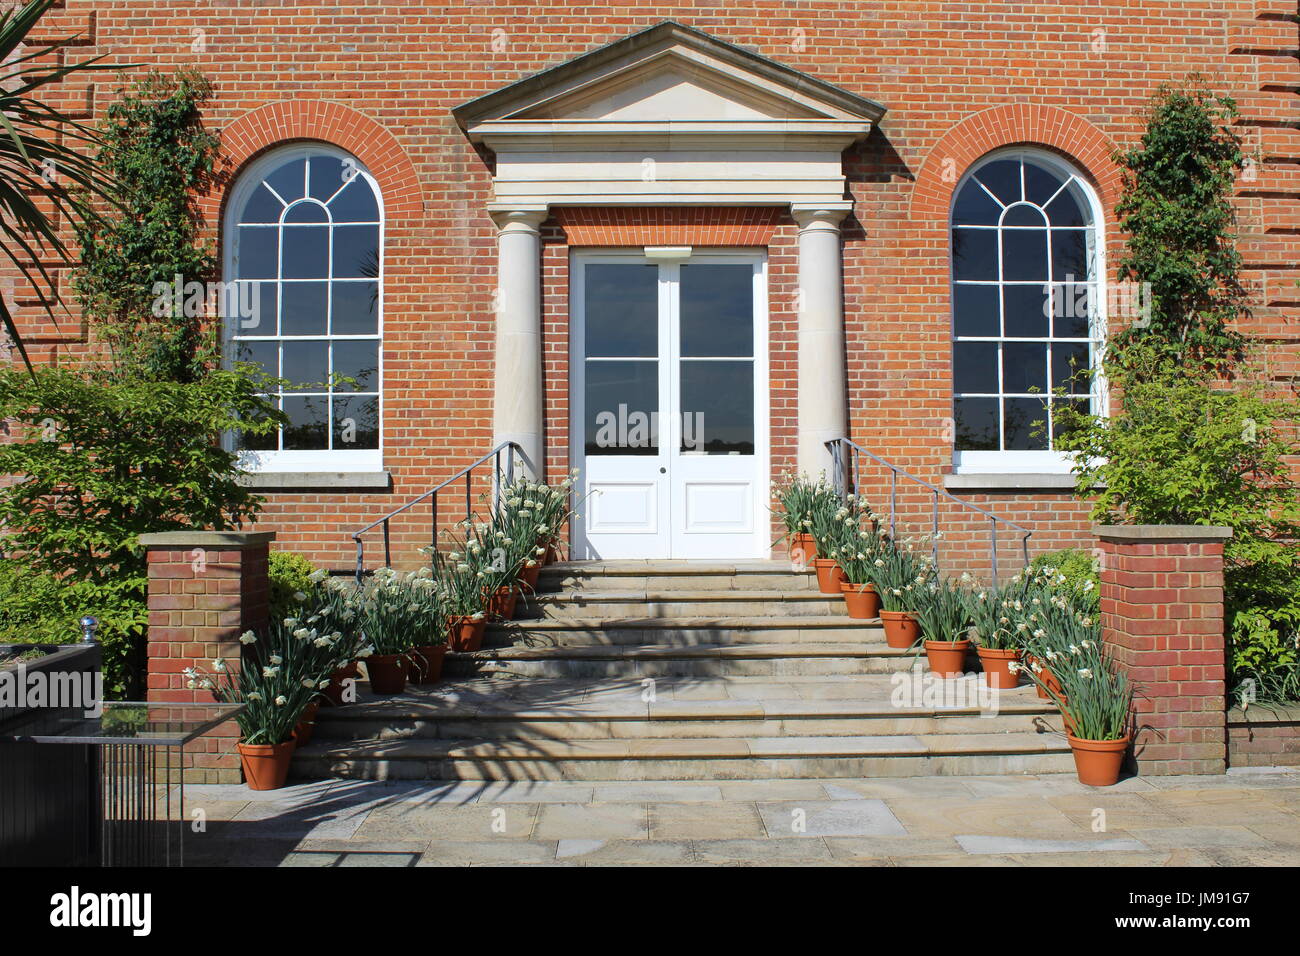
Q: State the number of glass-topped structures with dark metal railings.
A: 1